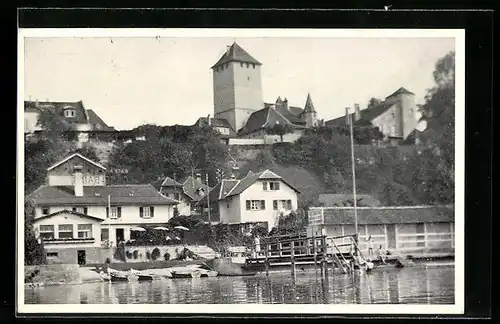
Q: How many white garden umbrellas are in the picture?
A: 3